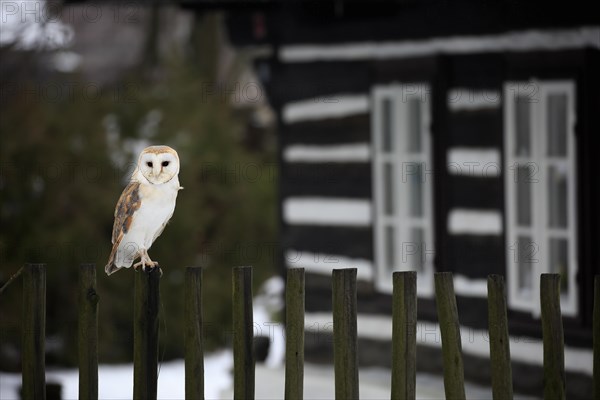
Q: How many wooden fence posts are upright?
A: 12